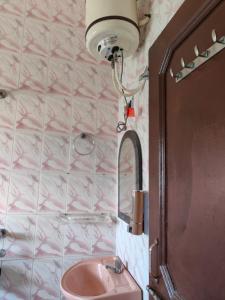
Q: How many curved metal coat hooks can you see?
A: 4